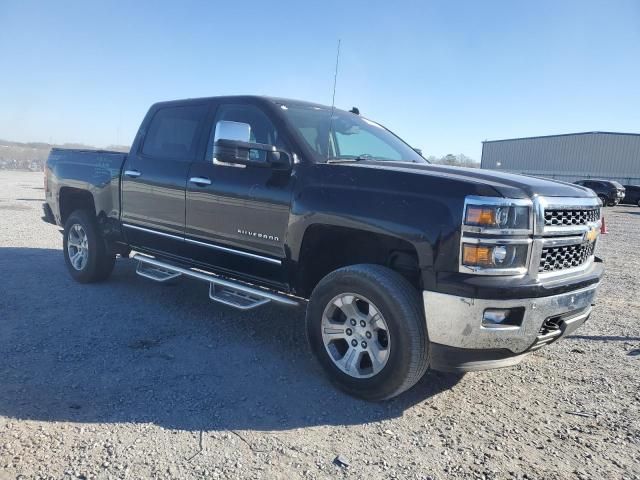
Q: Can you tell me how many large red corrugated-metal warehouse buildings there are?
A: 0